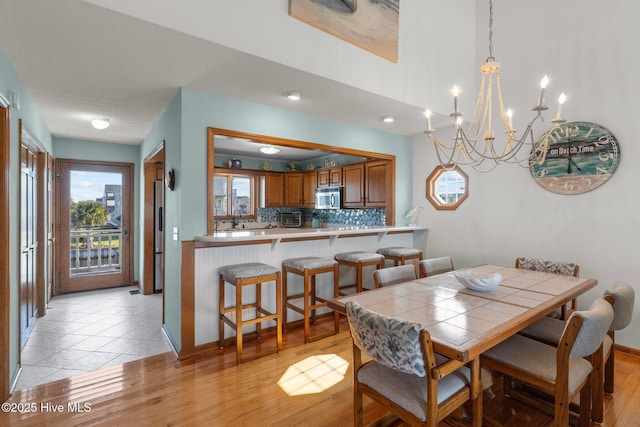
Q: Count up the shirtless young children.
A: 0